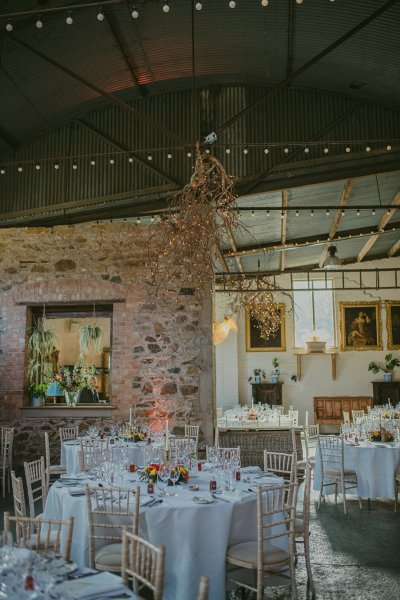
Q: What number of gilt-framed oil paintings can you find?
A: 3